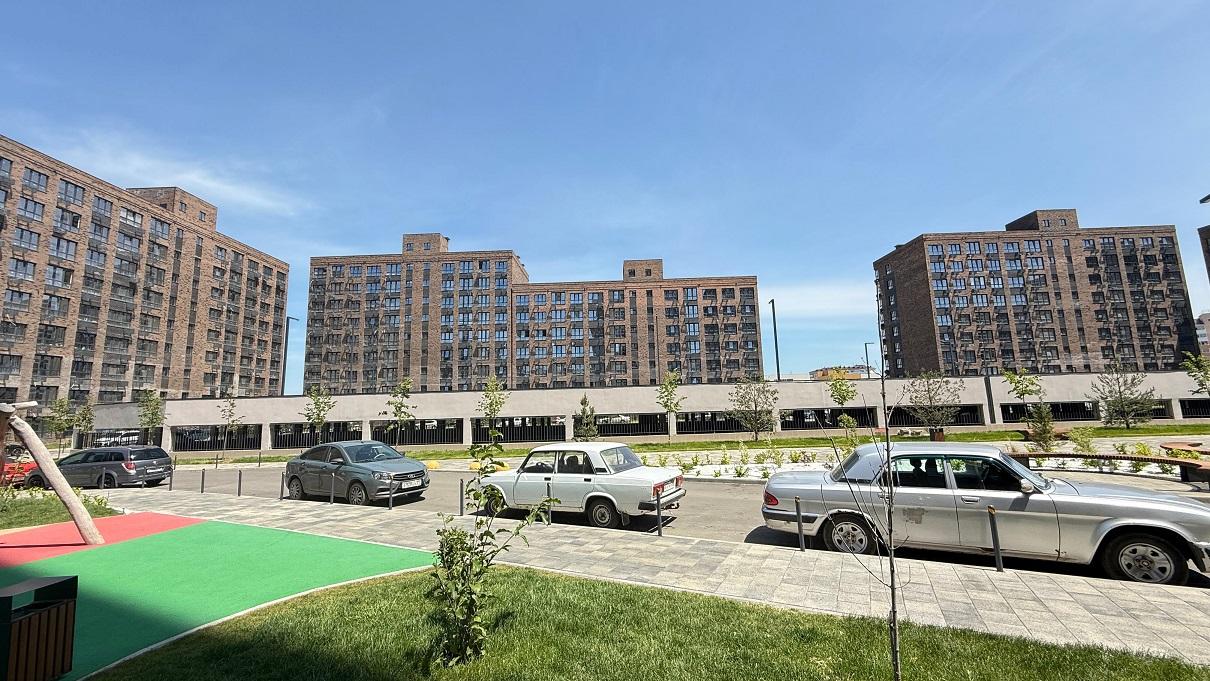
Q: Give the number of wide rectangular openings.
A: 12